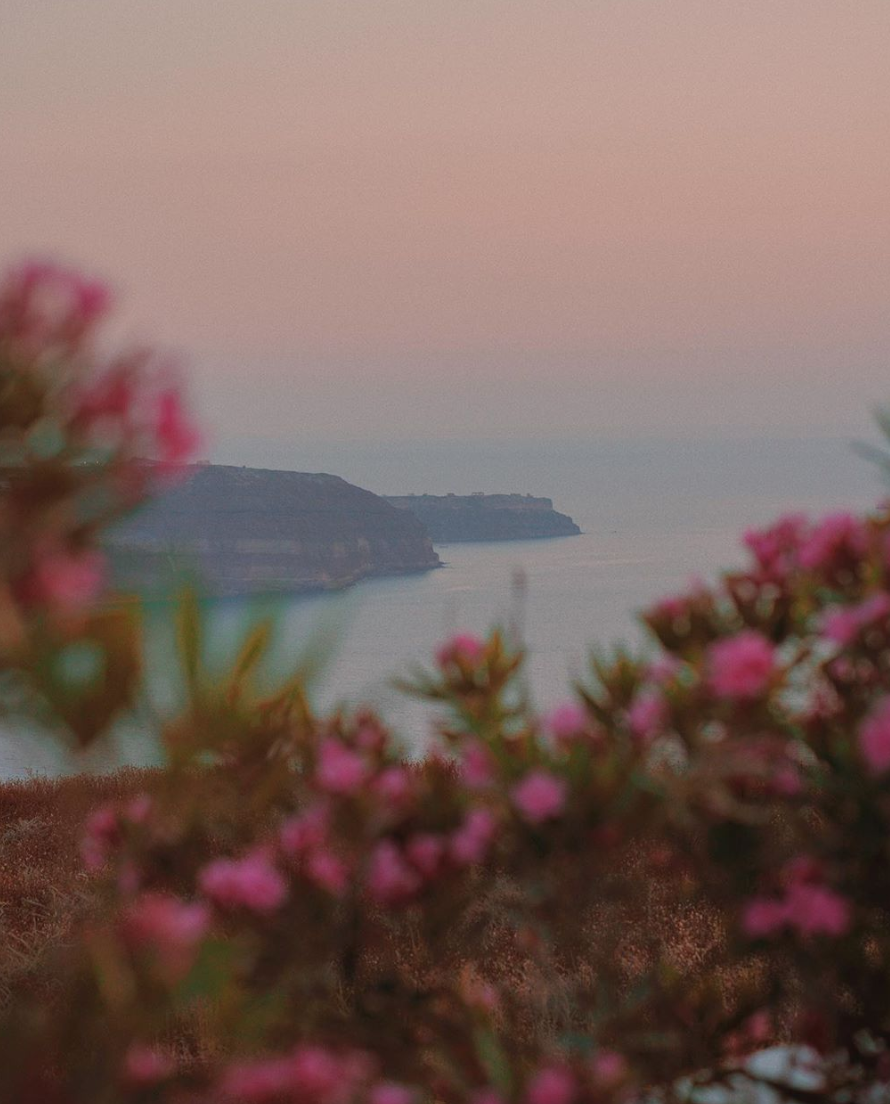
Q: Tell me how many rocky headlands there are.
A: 2